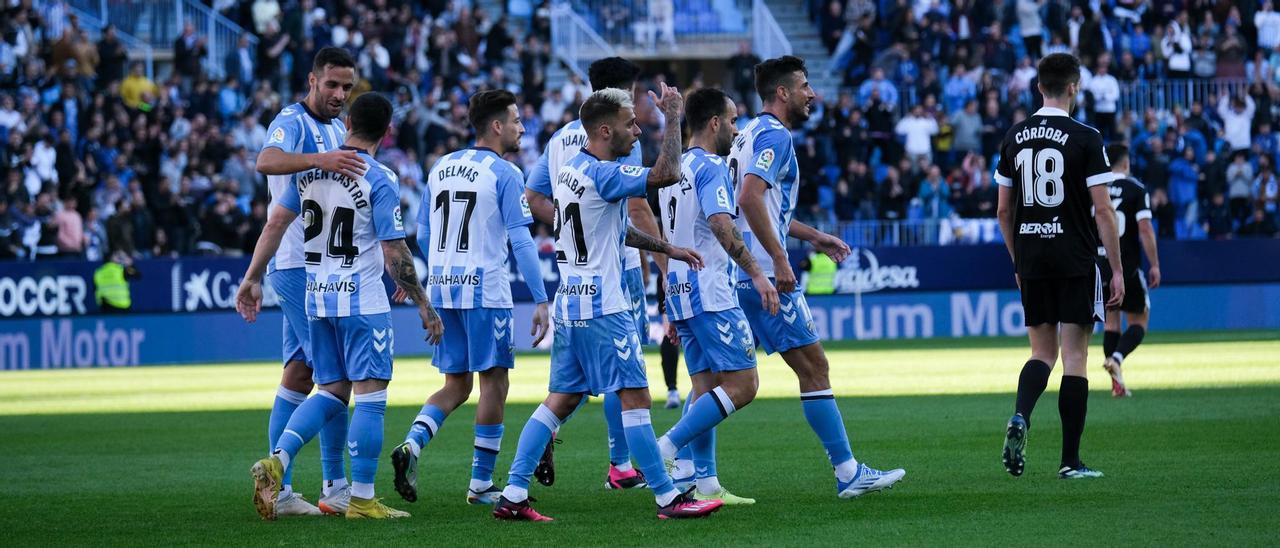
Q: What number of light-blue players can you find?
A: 7